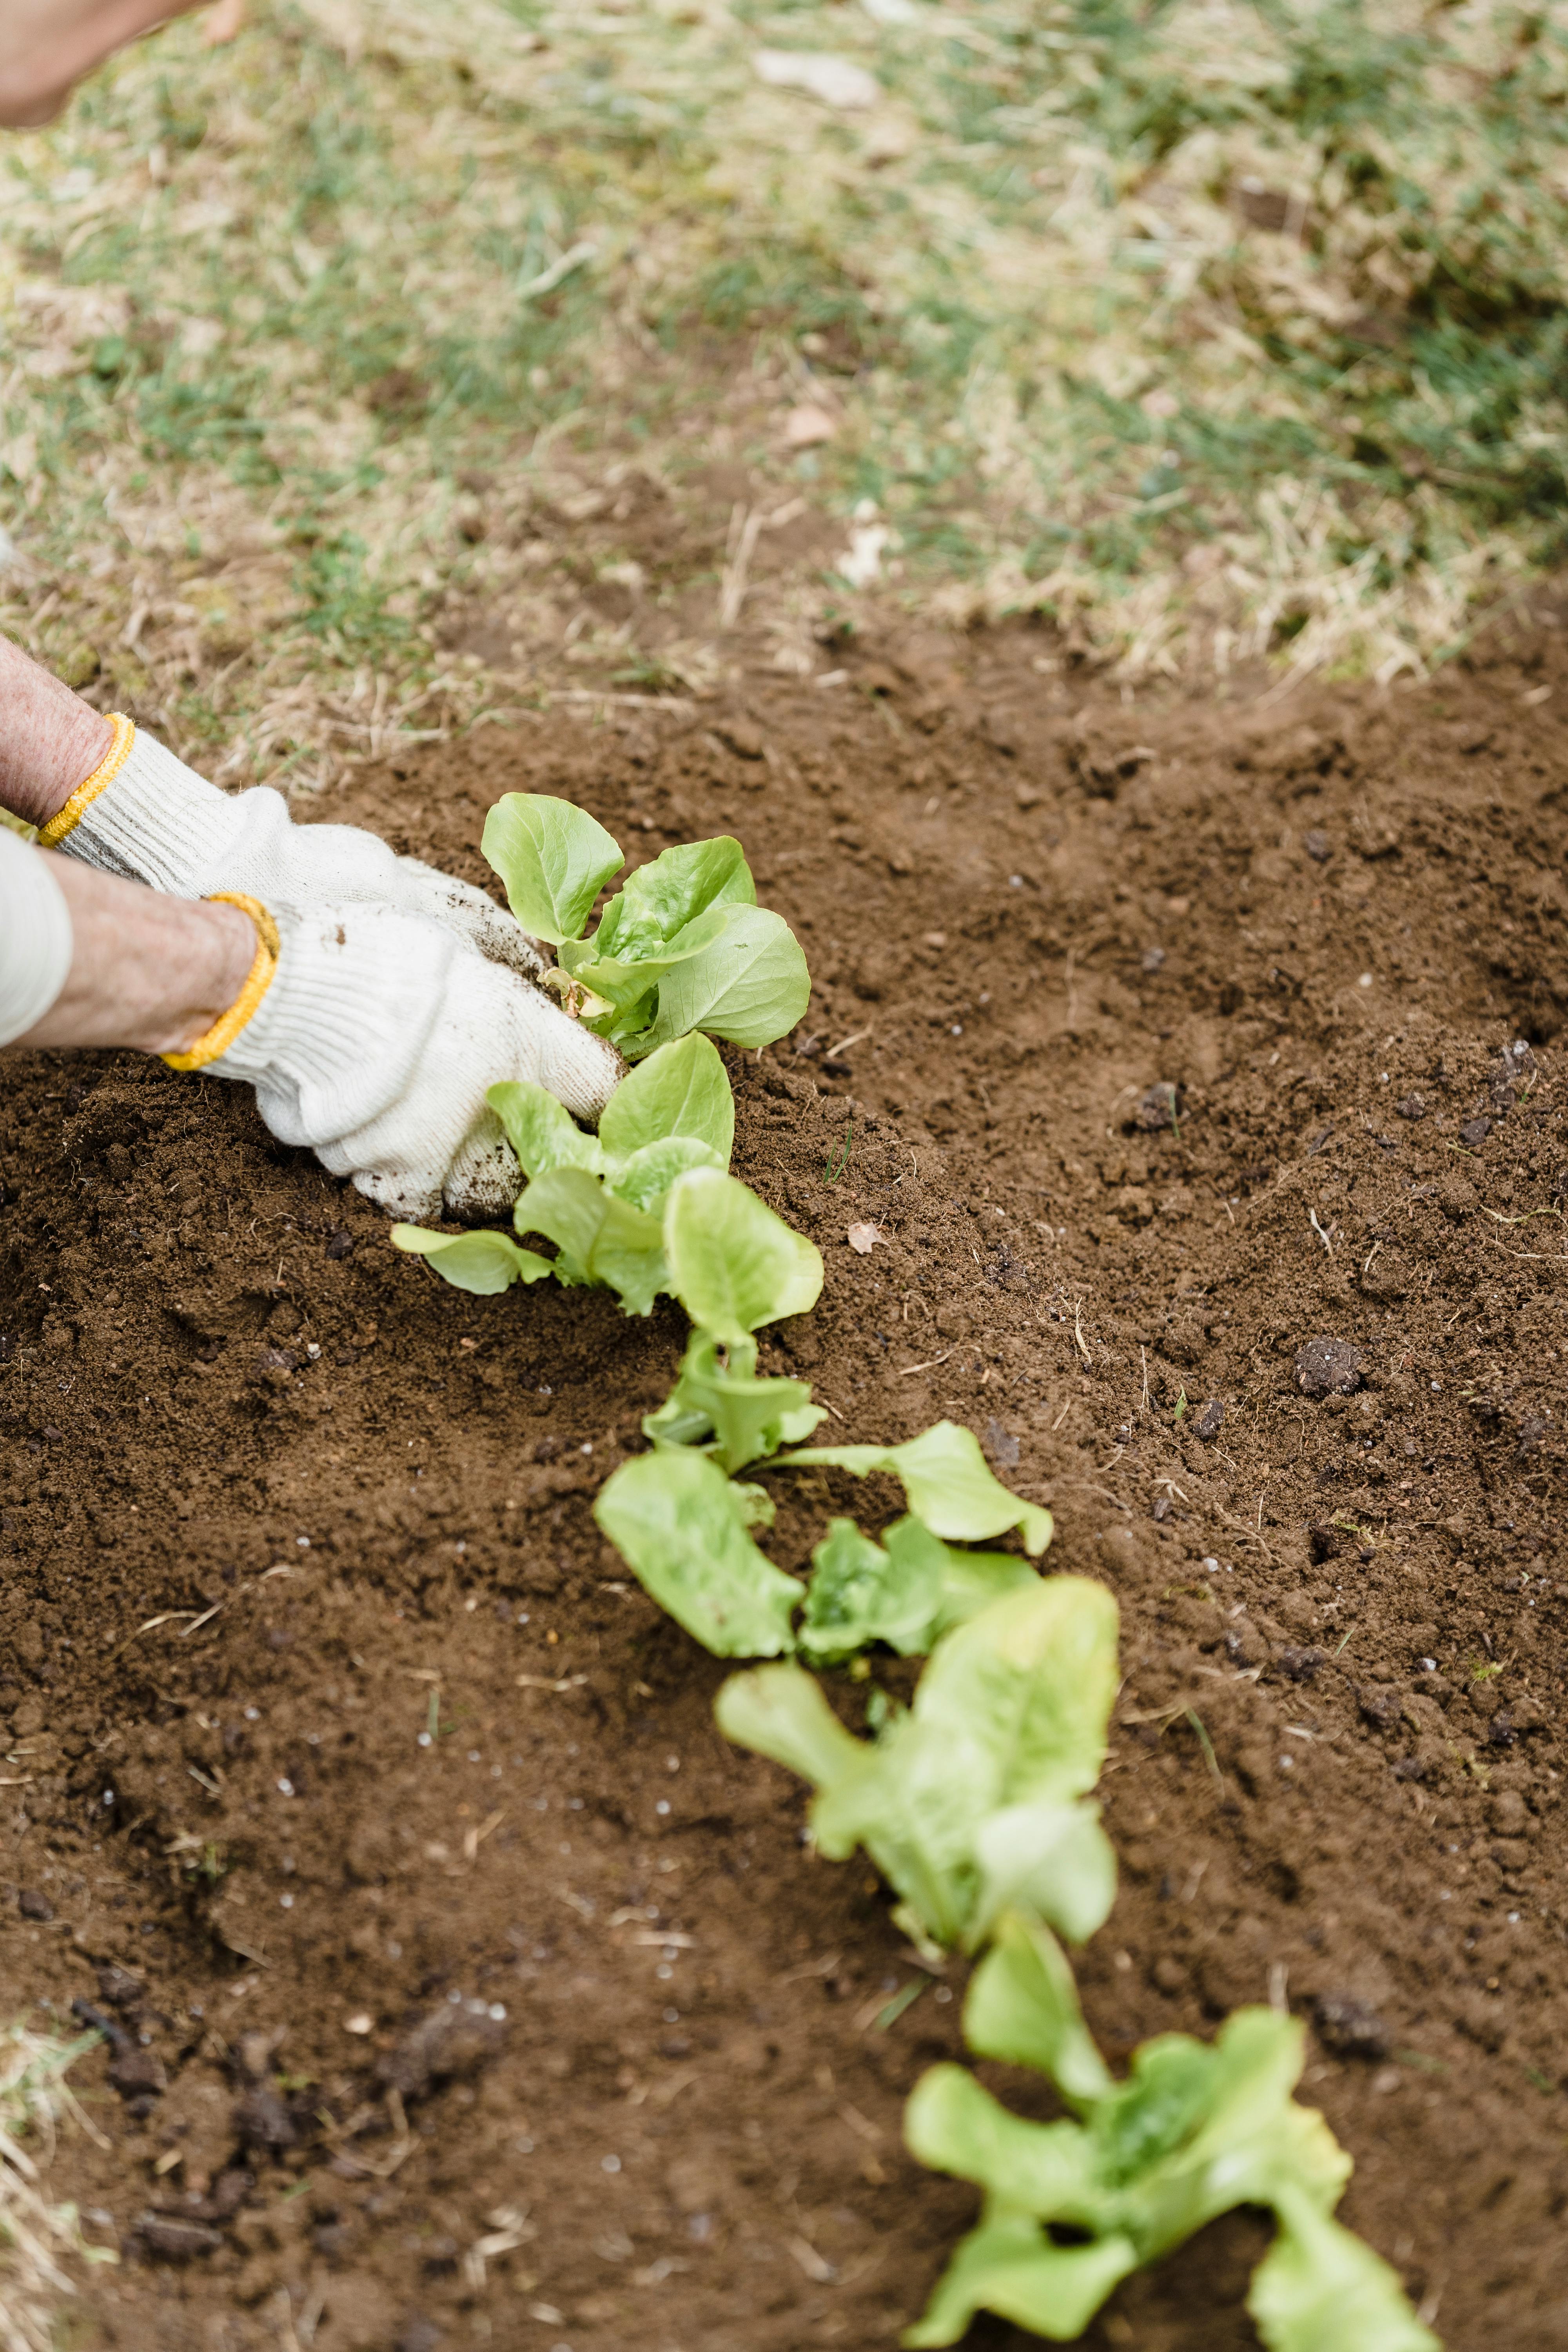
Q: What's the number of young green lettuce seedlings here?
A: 6